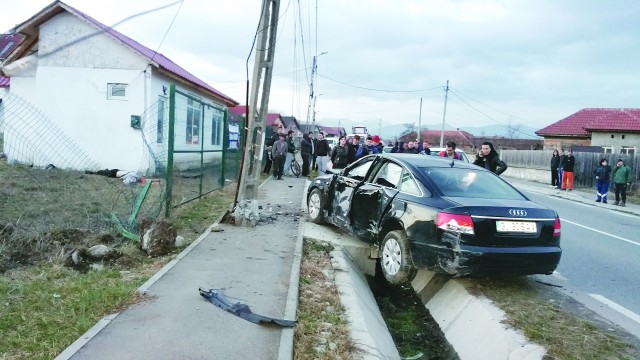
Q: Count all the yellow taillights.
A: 0